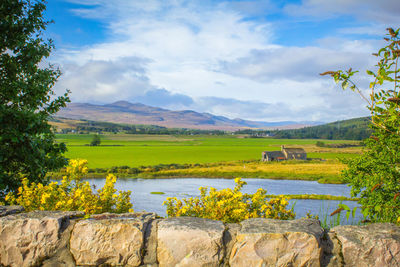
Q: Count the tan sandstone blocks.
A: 5